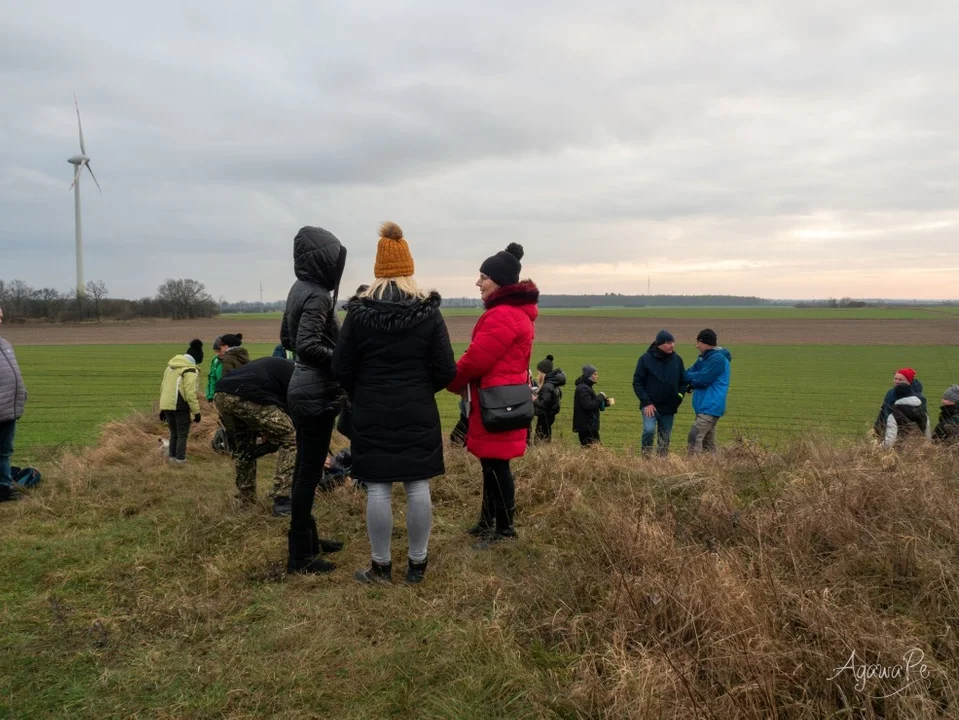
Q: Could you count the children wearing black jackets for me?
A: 2